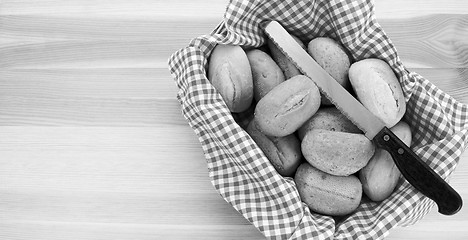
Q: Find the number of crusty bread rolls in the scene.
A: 11